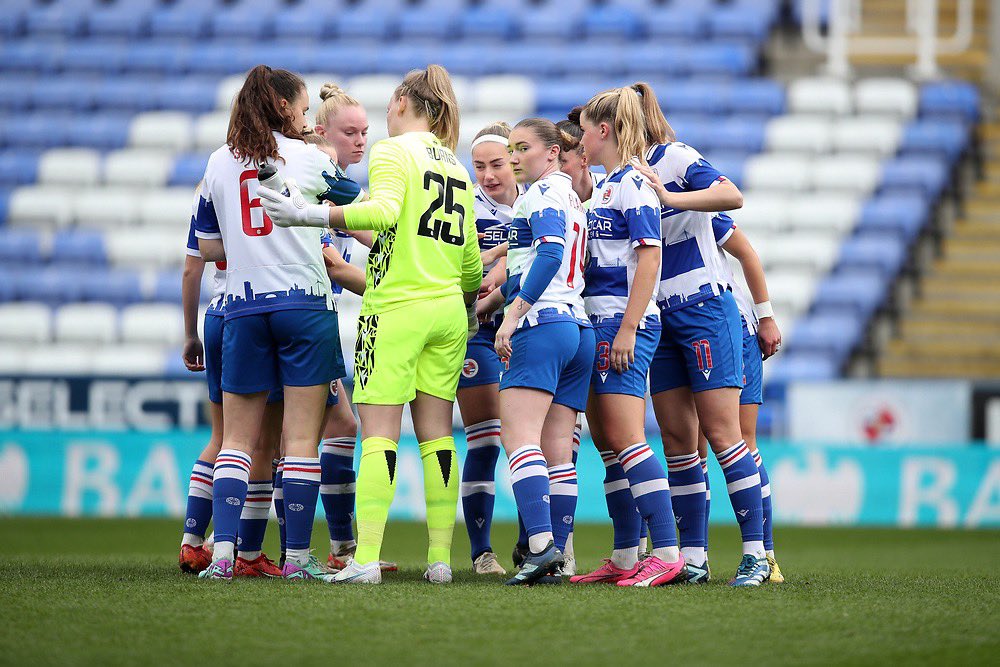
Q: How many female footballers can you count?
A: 11